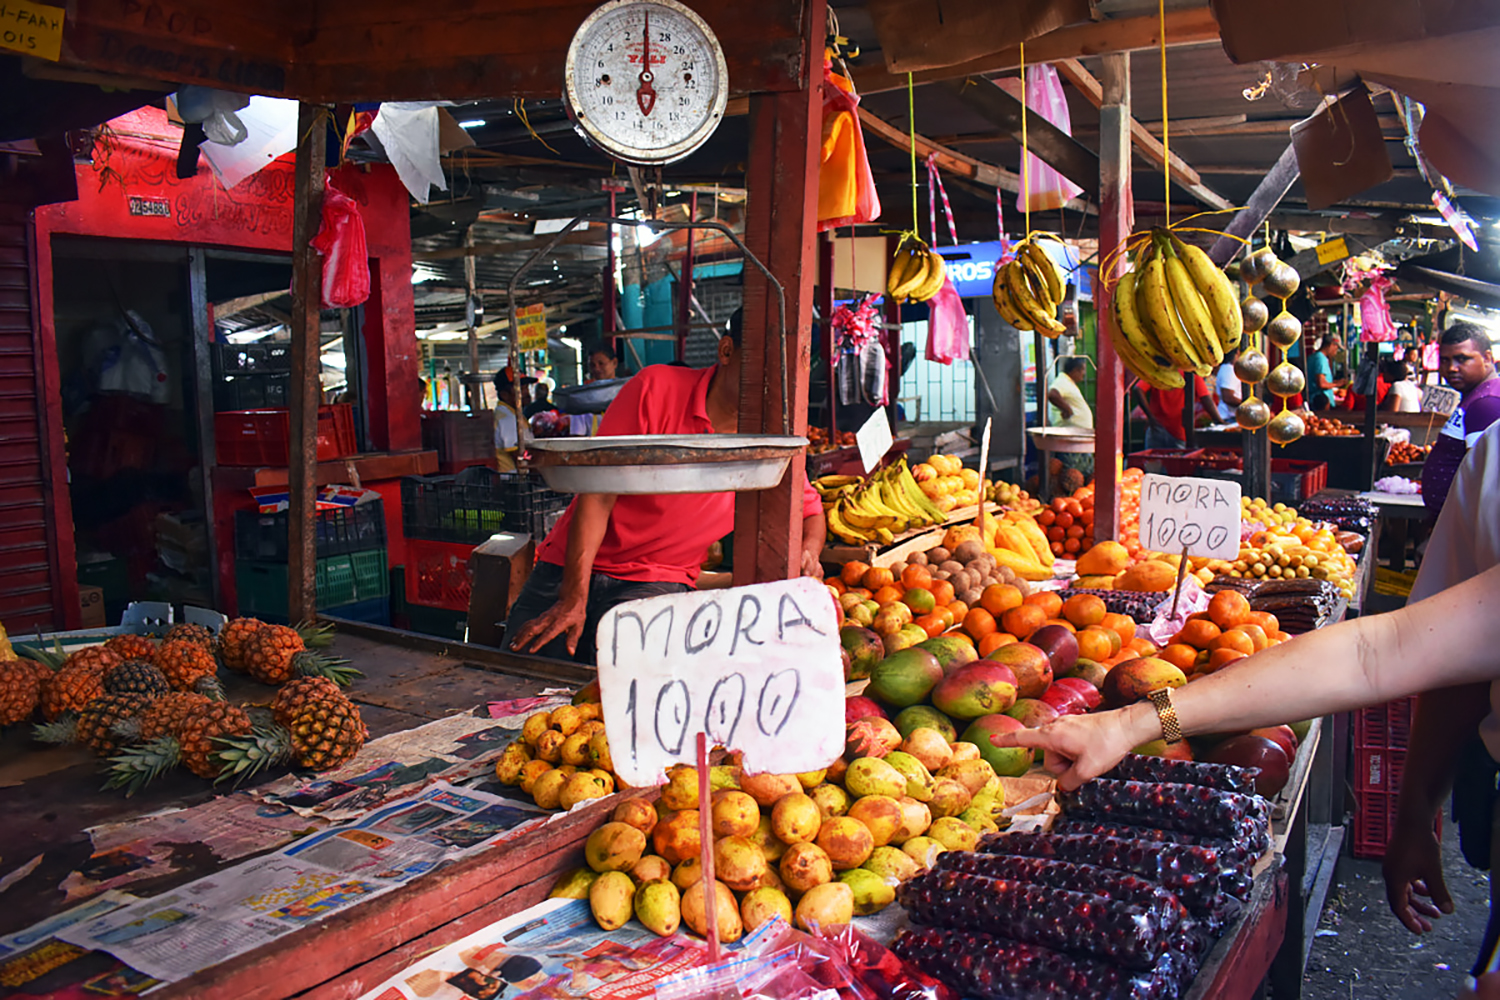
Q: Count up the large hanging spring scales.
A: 1